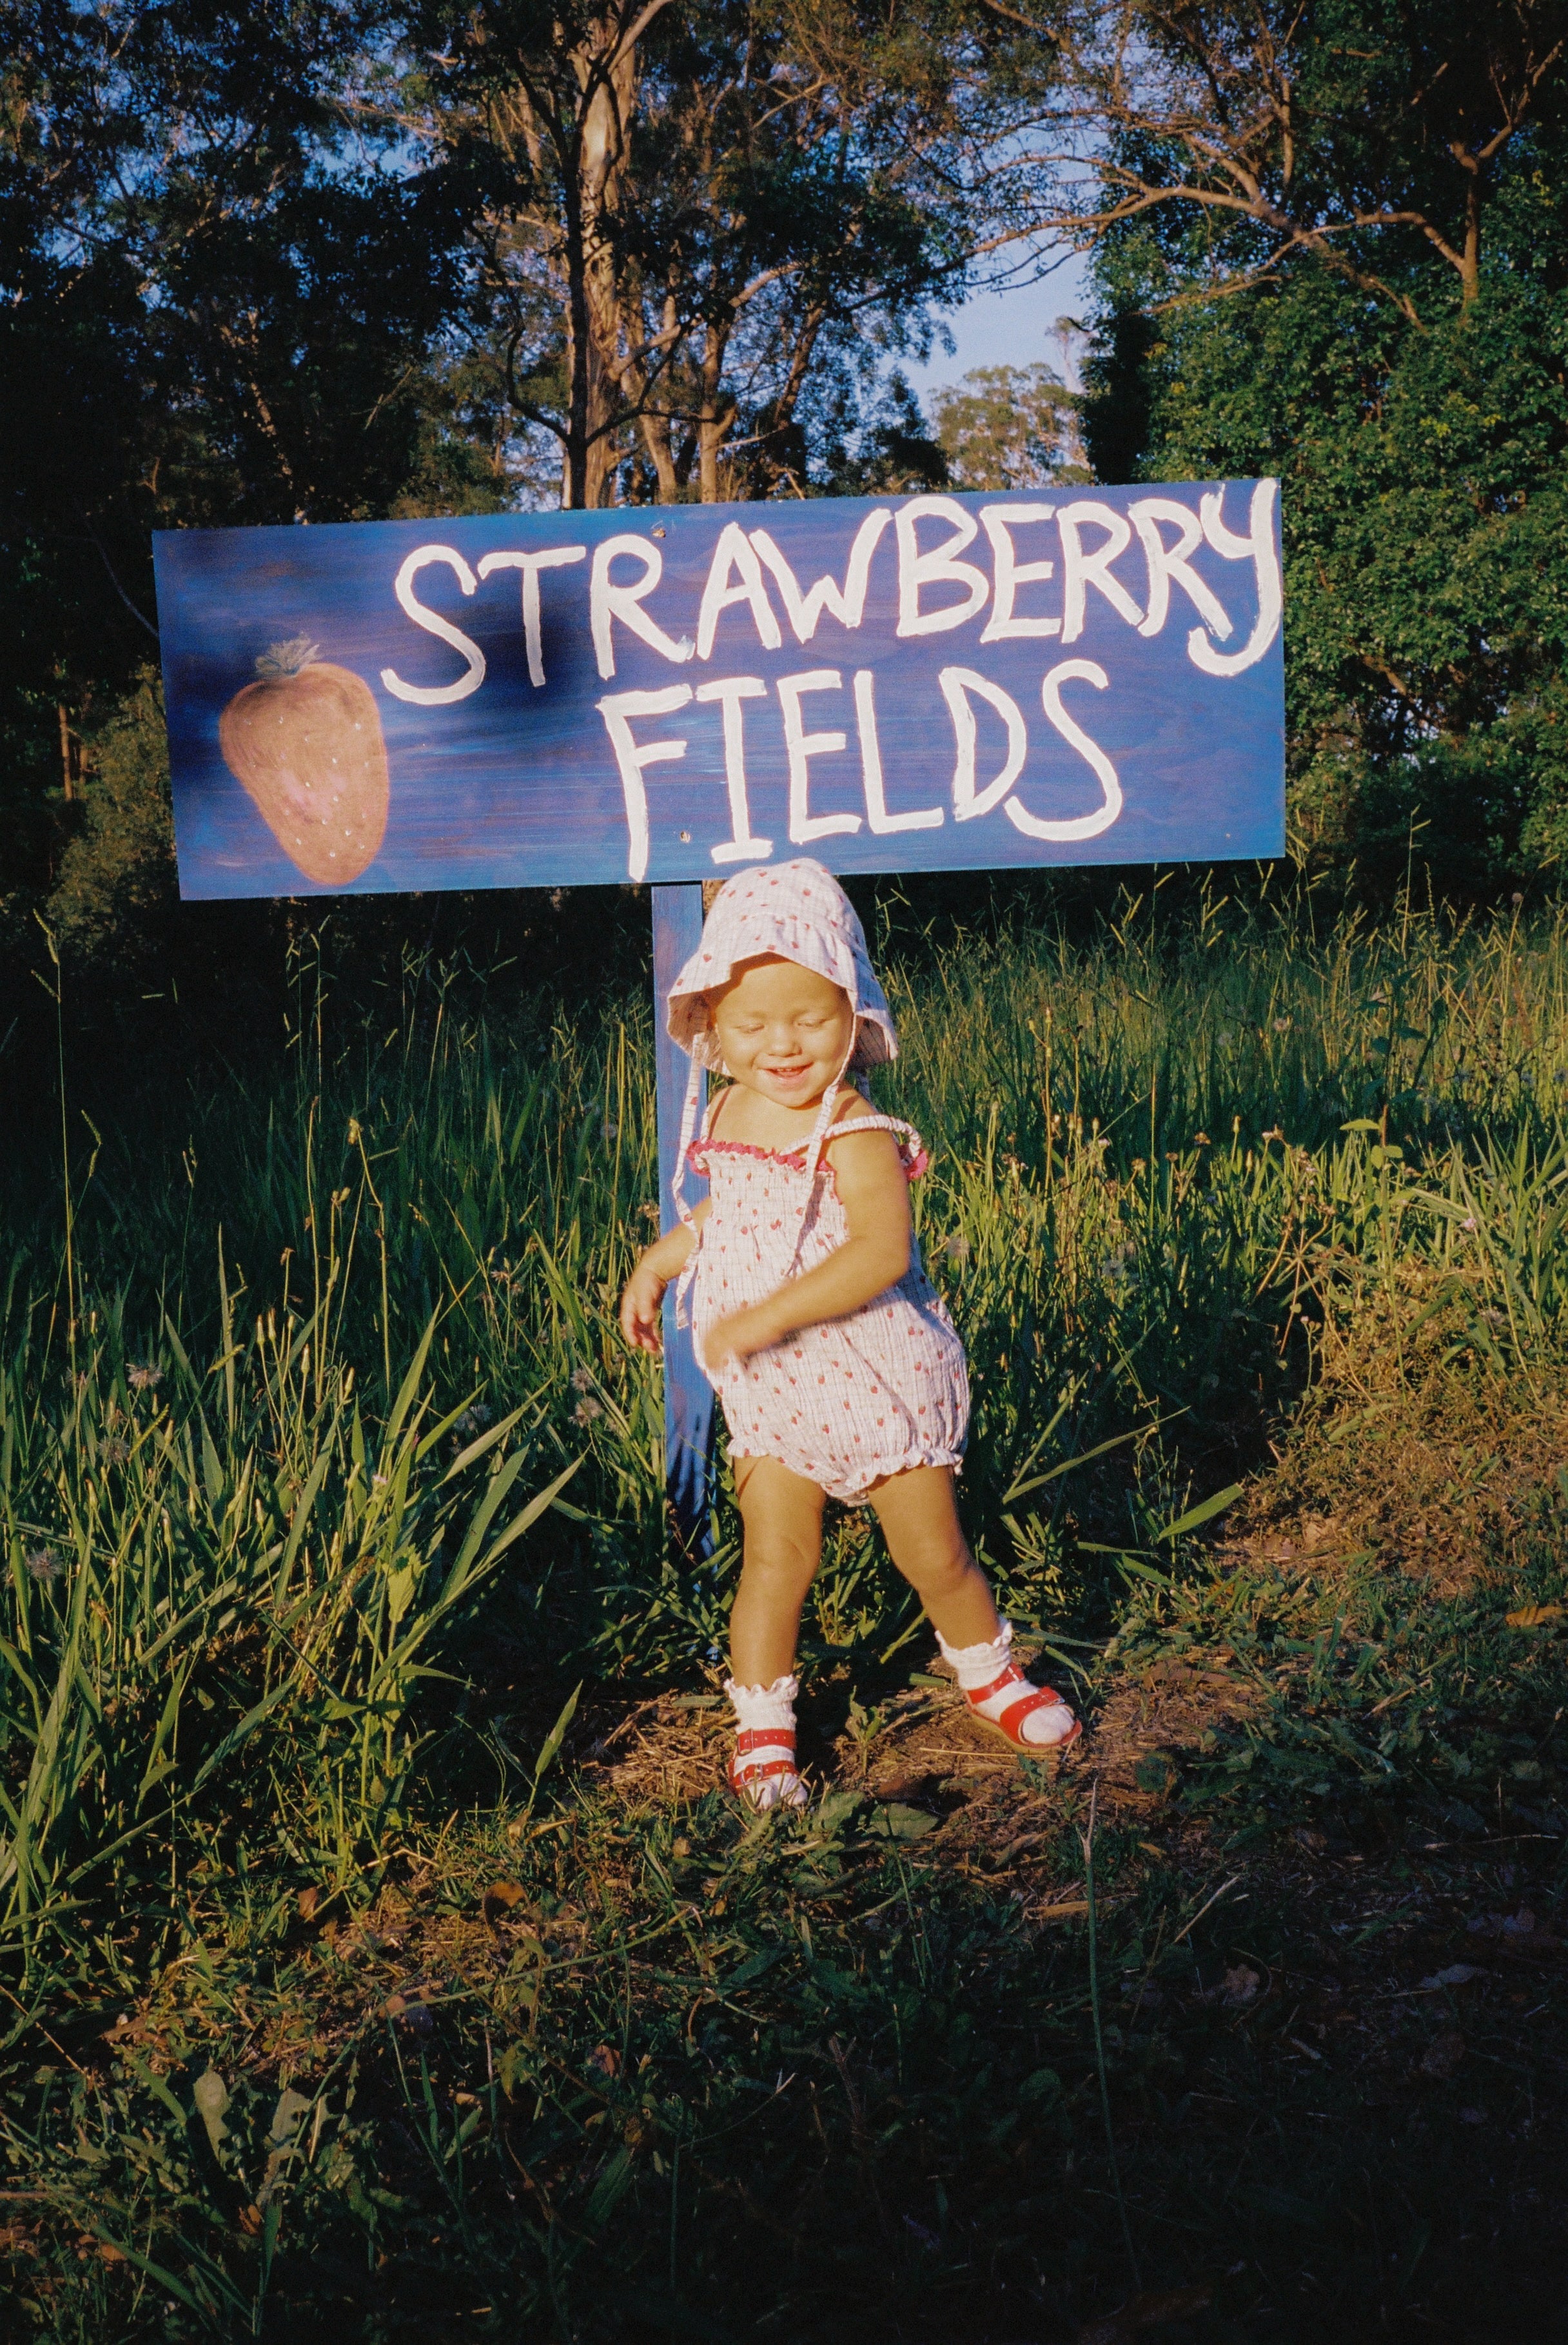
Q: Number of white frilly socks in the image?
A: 2